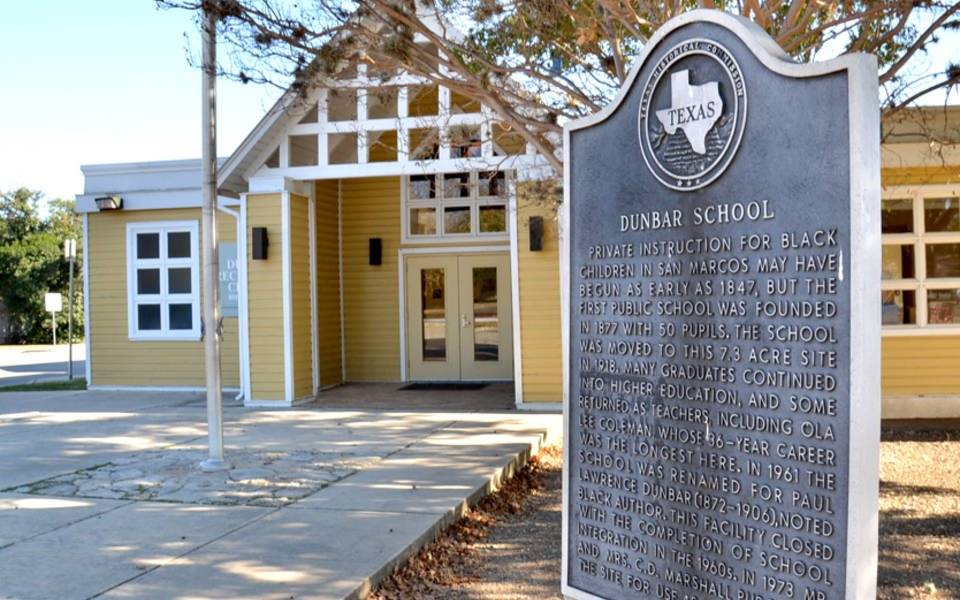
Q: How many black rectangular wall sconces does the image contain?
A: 3